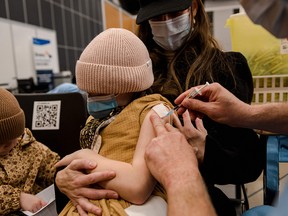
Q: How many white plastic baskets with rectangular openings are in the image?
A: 1